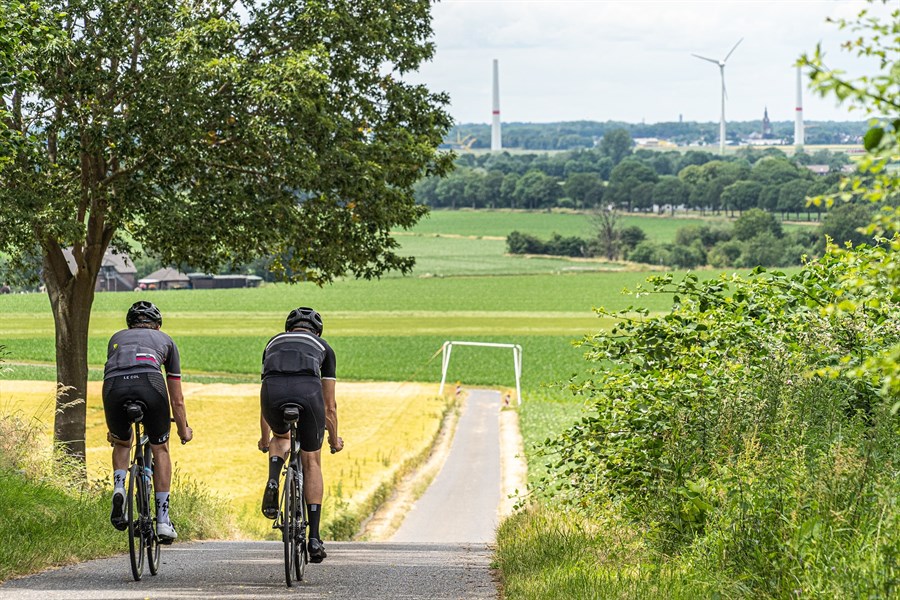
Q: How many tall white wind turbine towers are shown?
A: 3